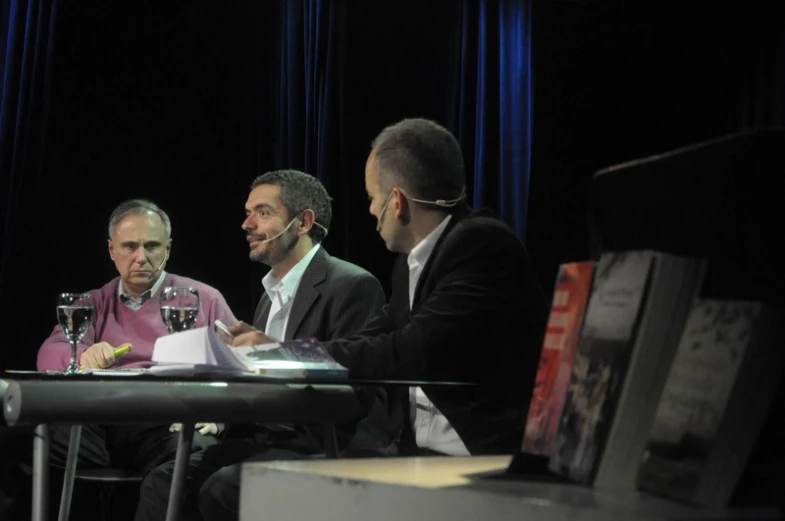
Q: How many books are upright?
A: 3